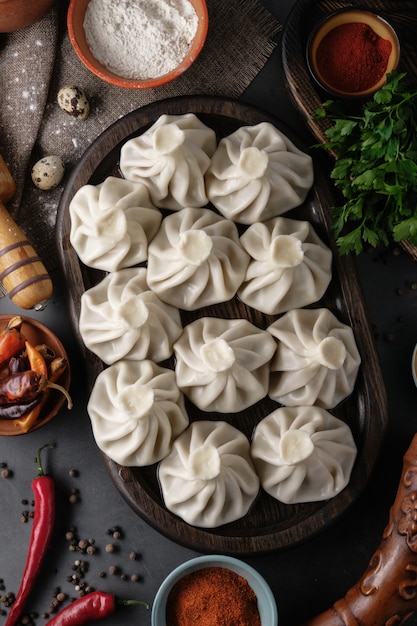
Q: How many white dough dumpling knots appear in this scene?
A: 11